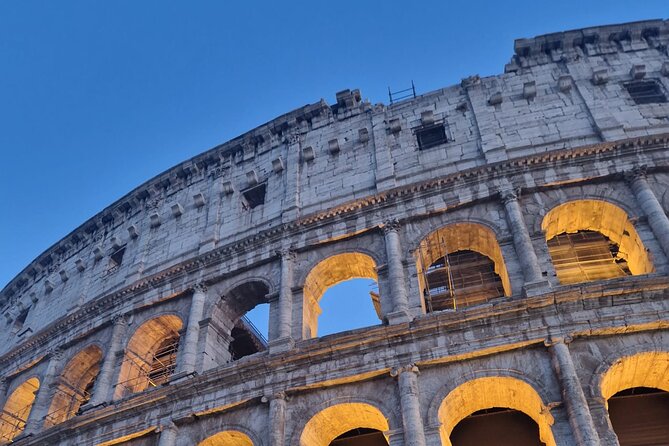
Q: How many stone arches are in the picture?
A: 11